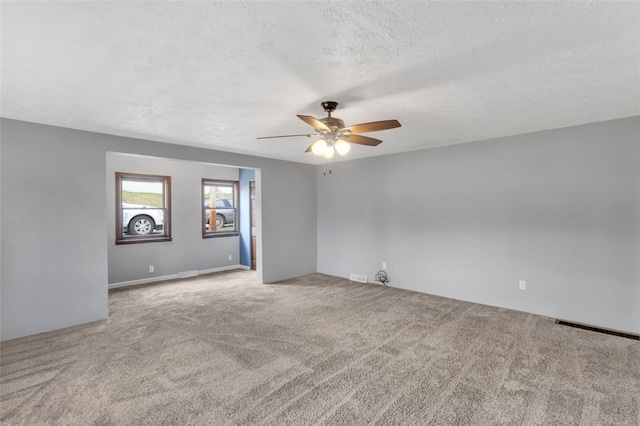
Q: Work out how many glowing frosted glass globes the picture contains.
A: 3